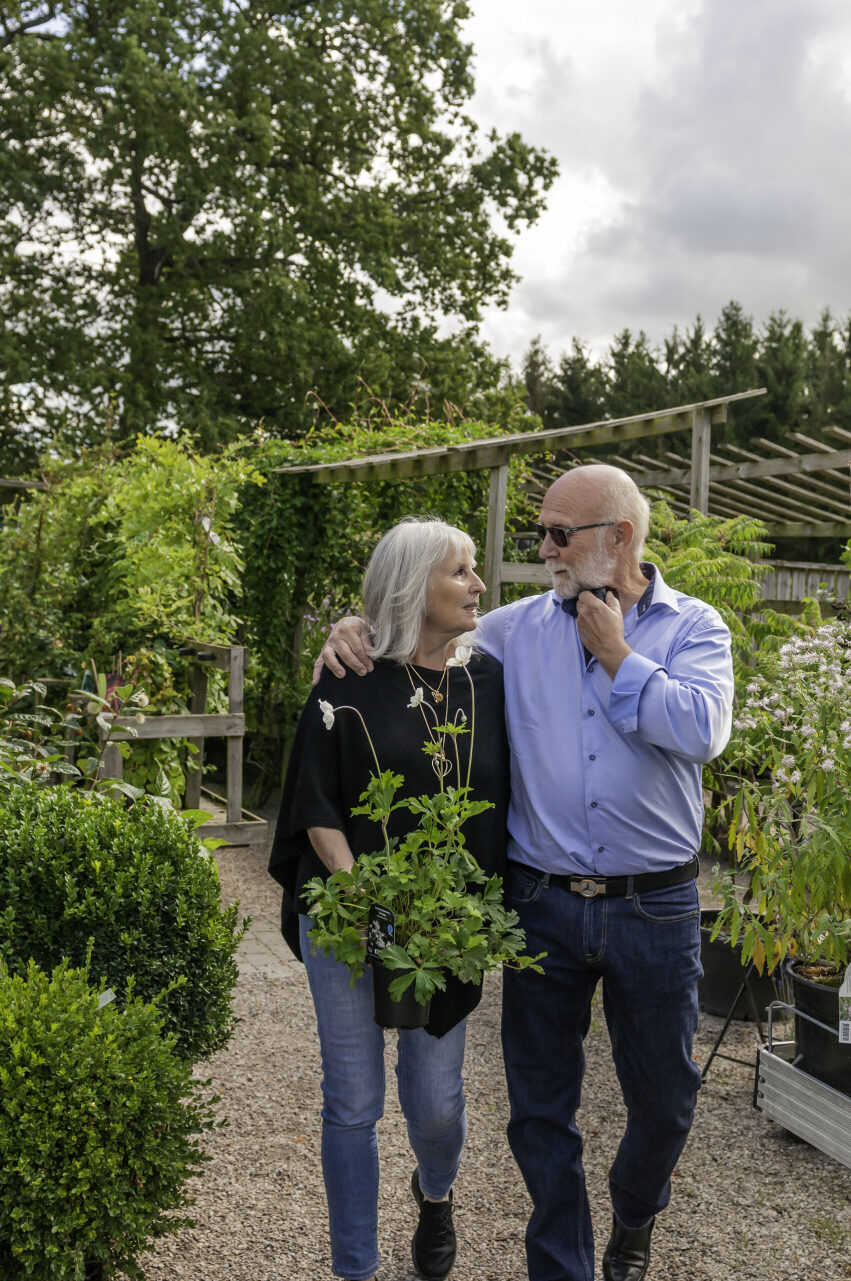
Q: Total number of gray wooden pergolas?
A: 2